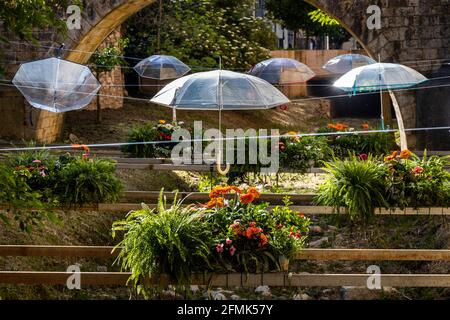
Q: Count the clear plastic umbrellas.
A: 6